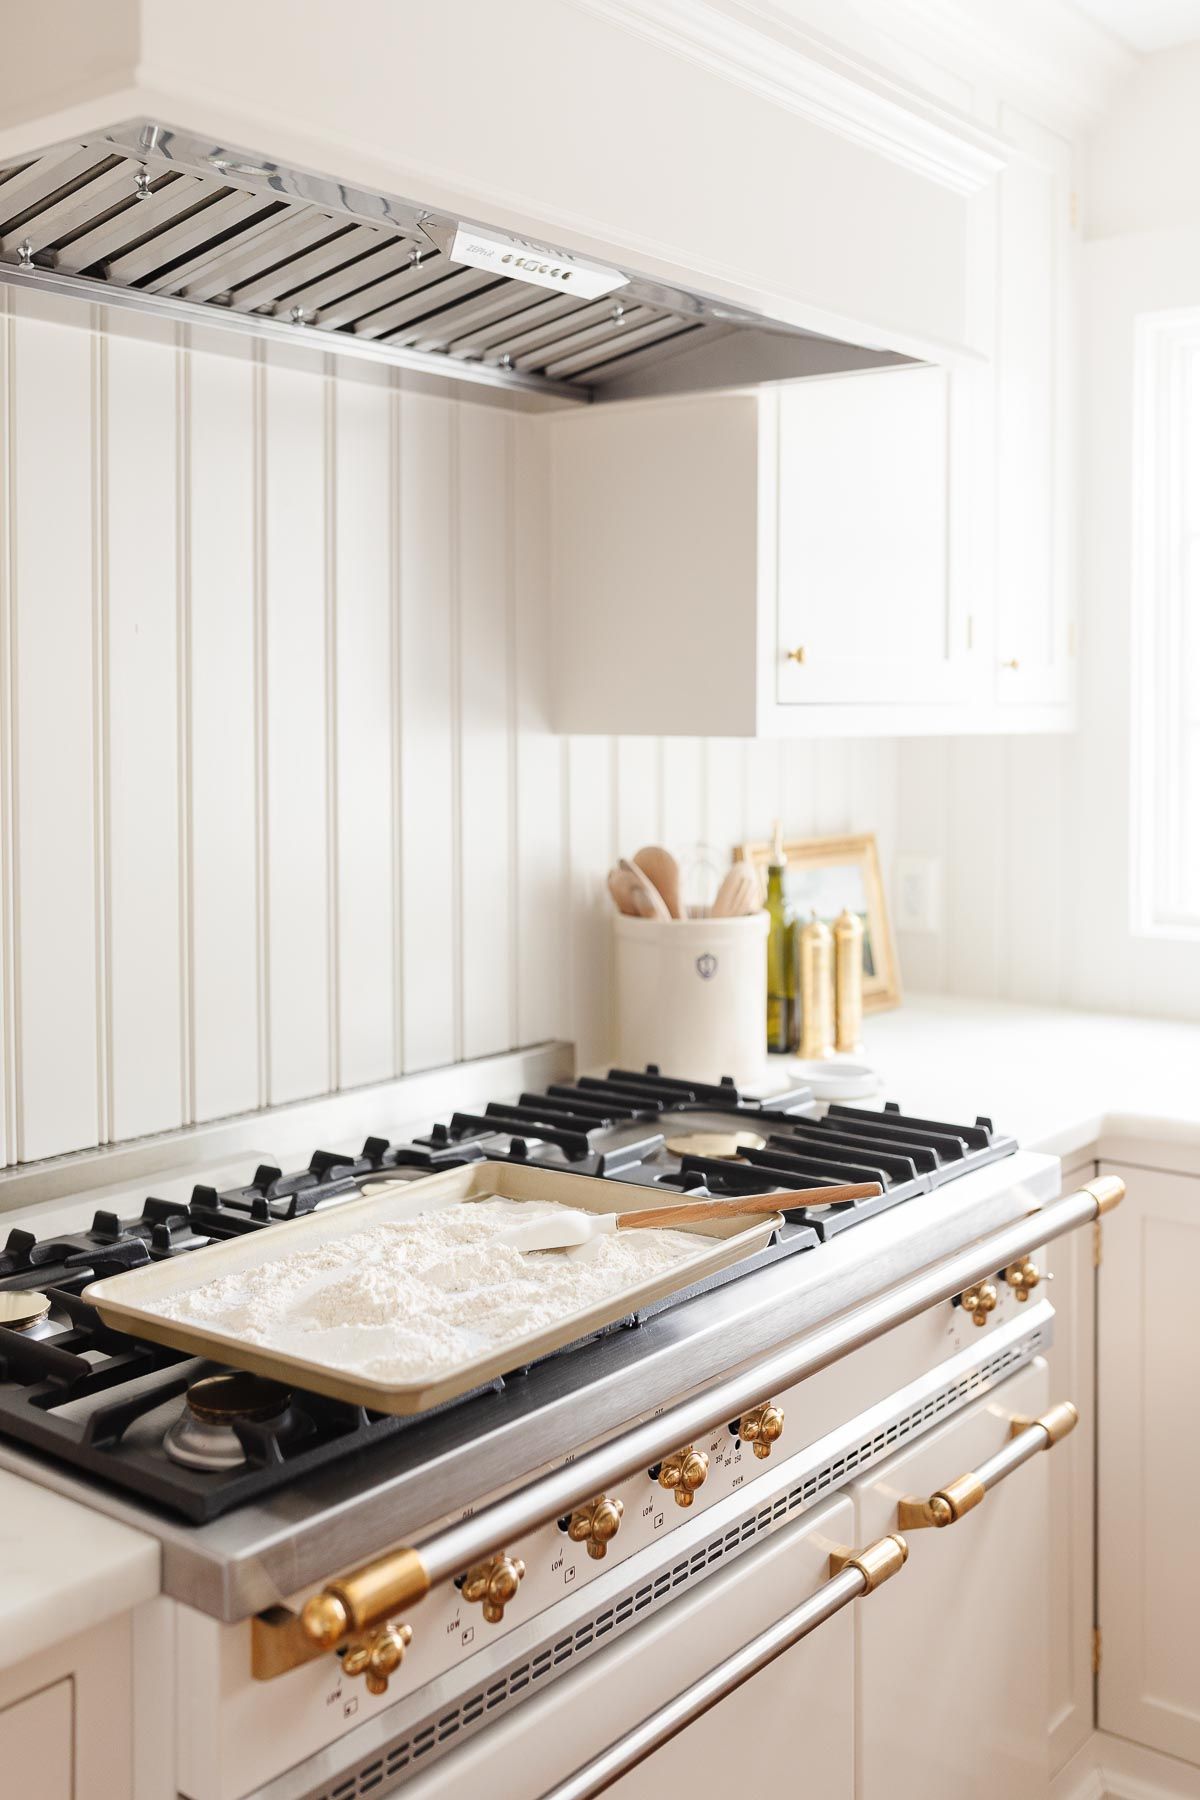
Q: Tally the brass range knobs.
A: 7